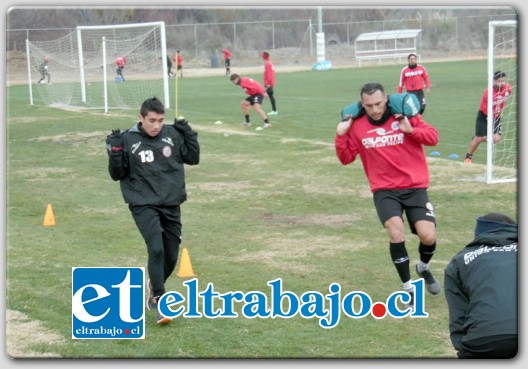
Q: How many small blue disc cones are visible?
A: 2